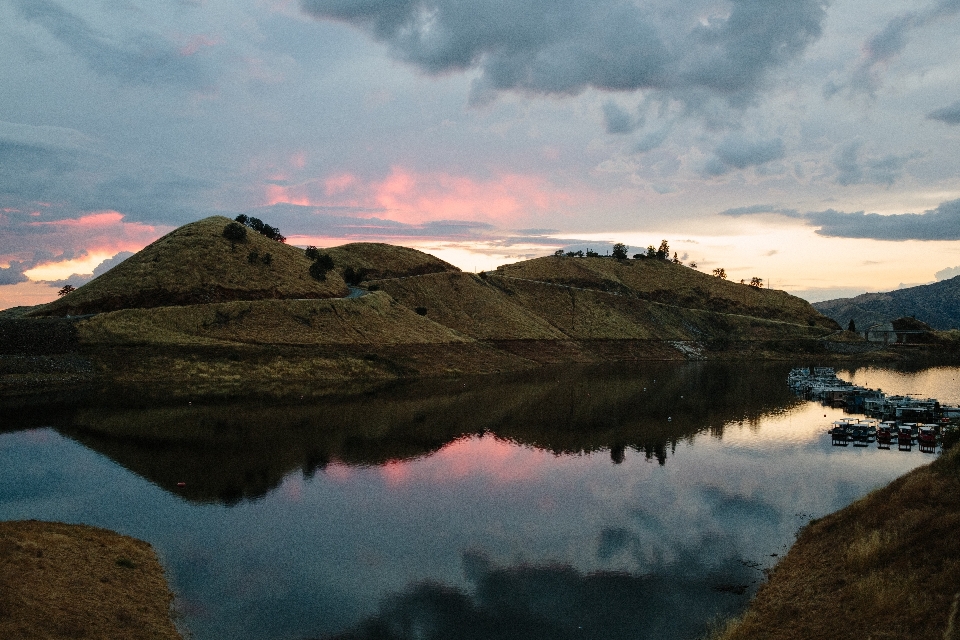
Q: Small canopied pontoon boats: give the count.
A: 10